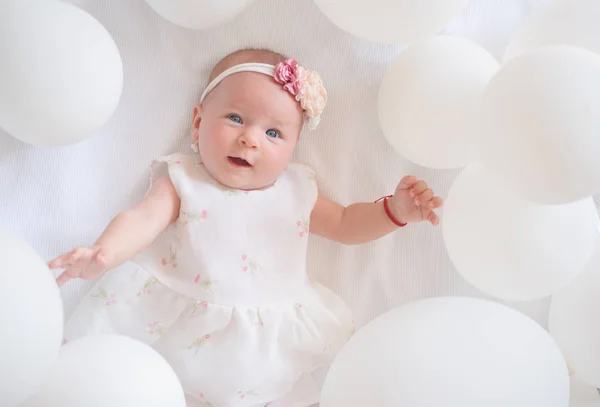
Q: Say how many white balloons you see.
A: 11